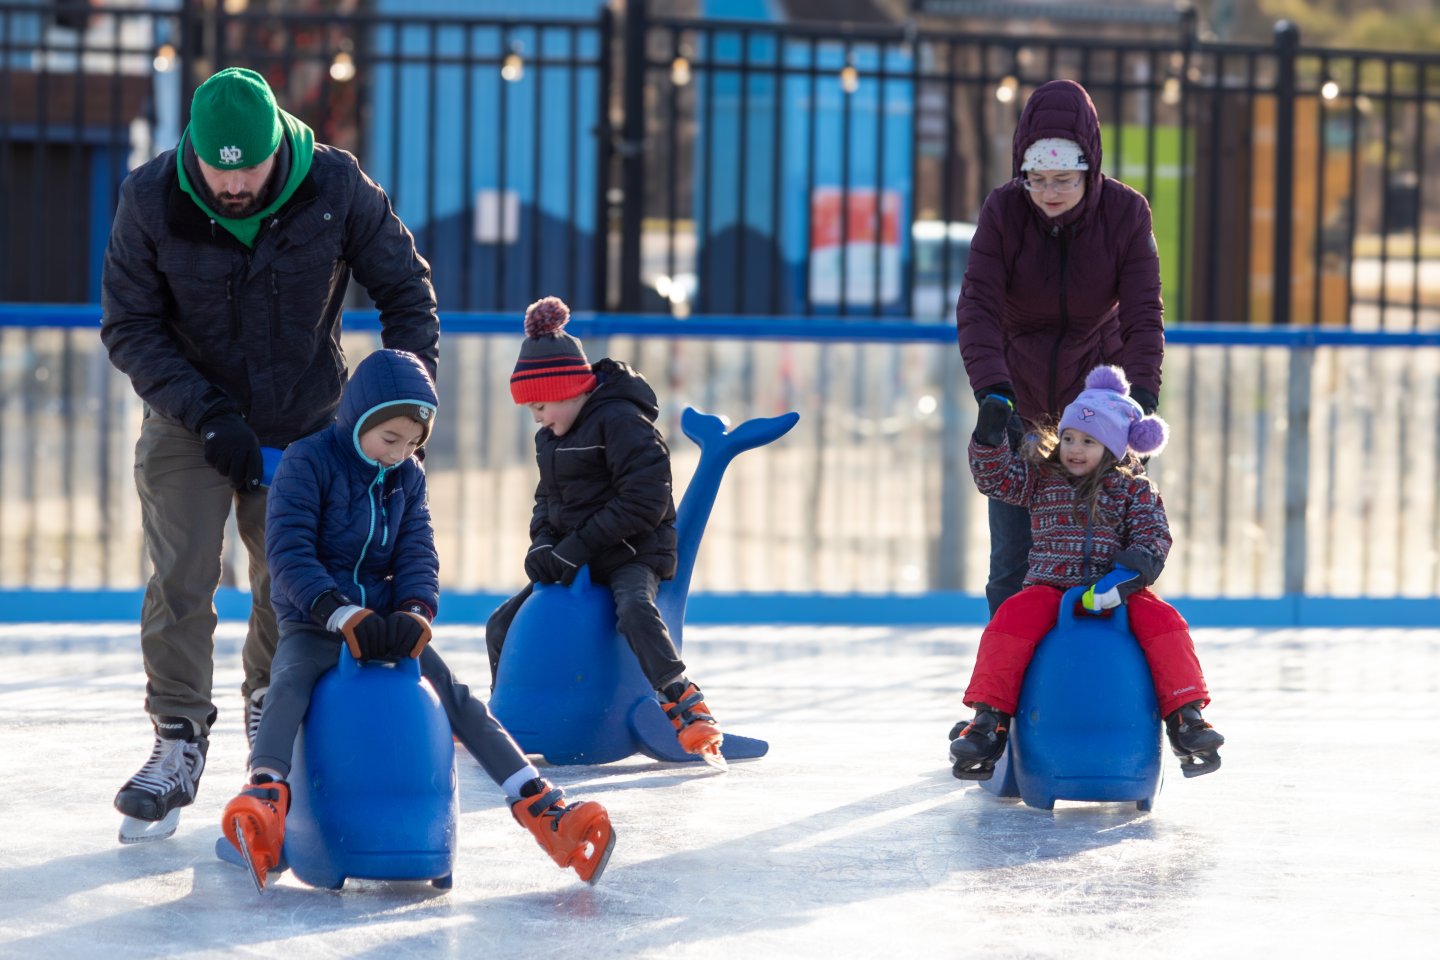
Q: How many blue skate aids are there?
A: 3